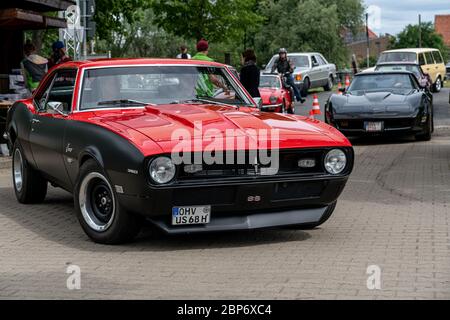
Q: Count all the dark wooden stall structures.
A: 1